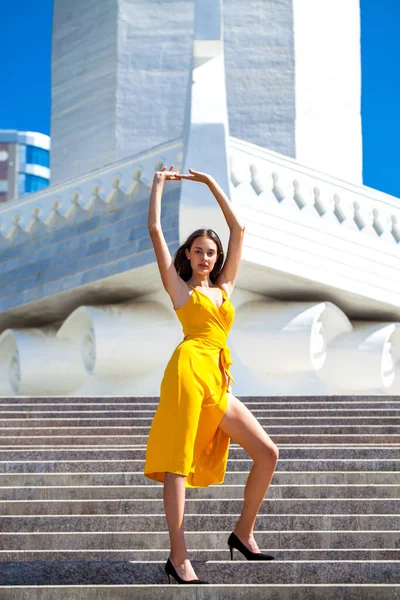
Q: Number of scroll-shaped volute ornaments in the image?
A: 4